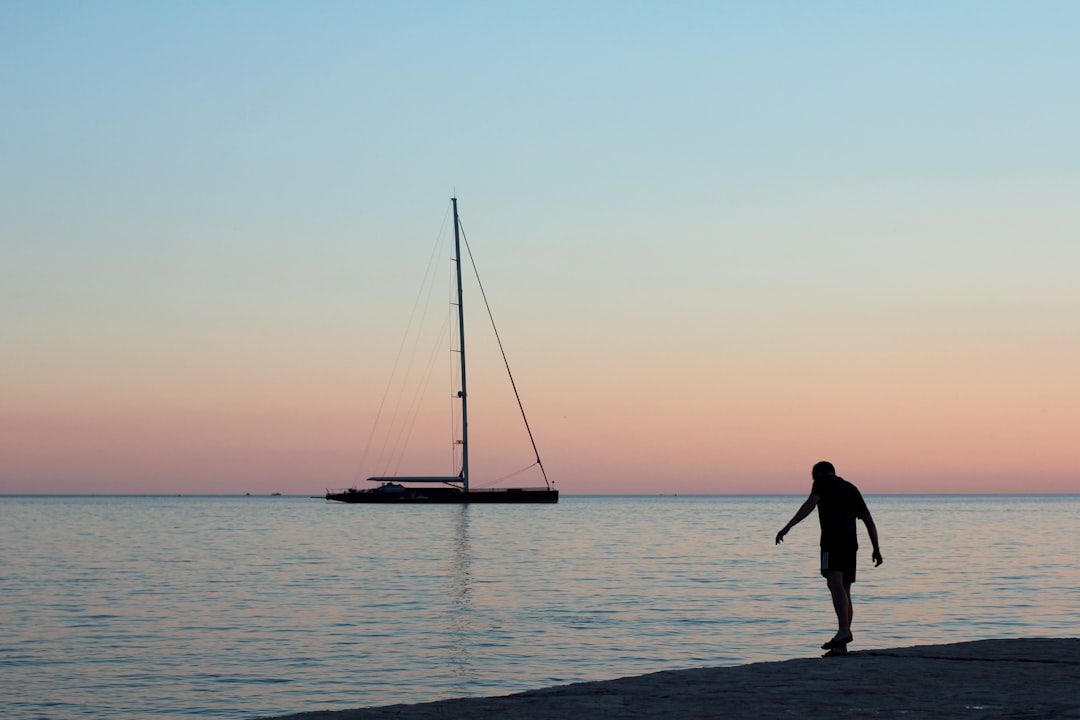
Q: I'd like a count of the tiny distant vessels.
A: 2